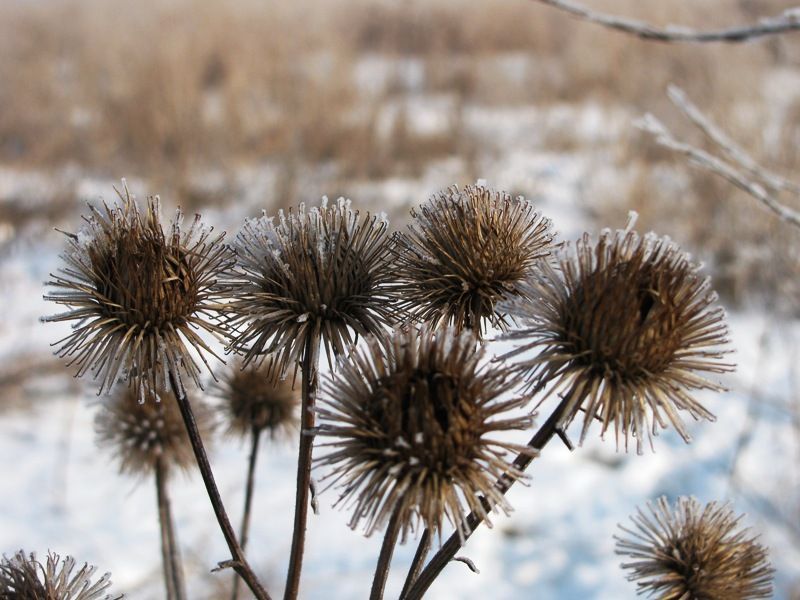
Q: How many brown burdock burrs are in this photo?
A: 9